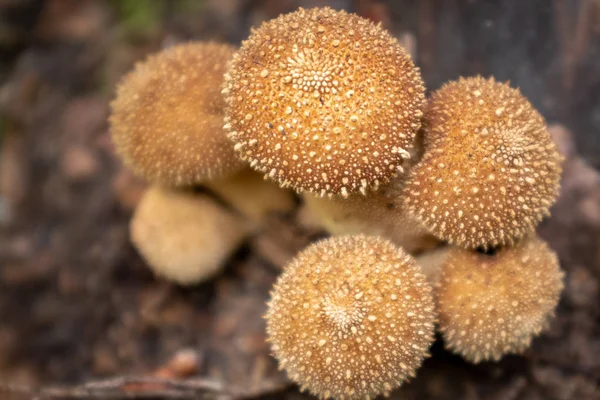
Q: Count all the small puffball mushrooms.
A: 6